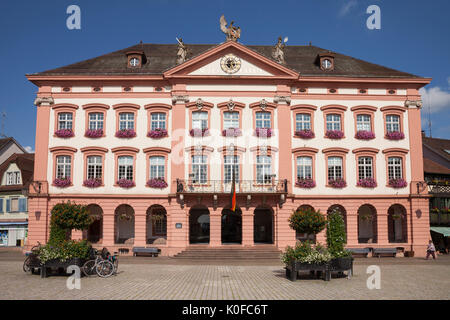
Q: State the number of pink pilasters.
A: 4